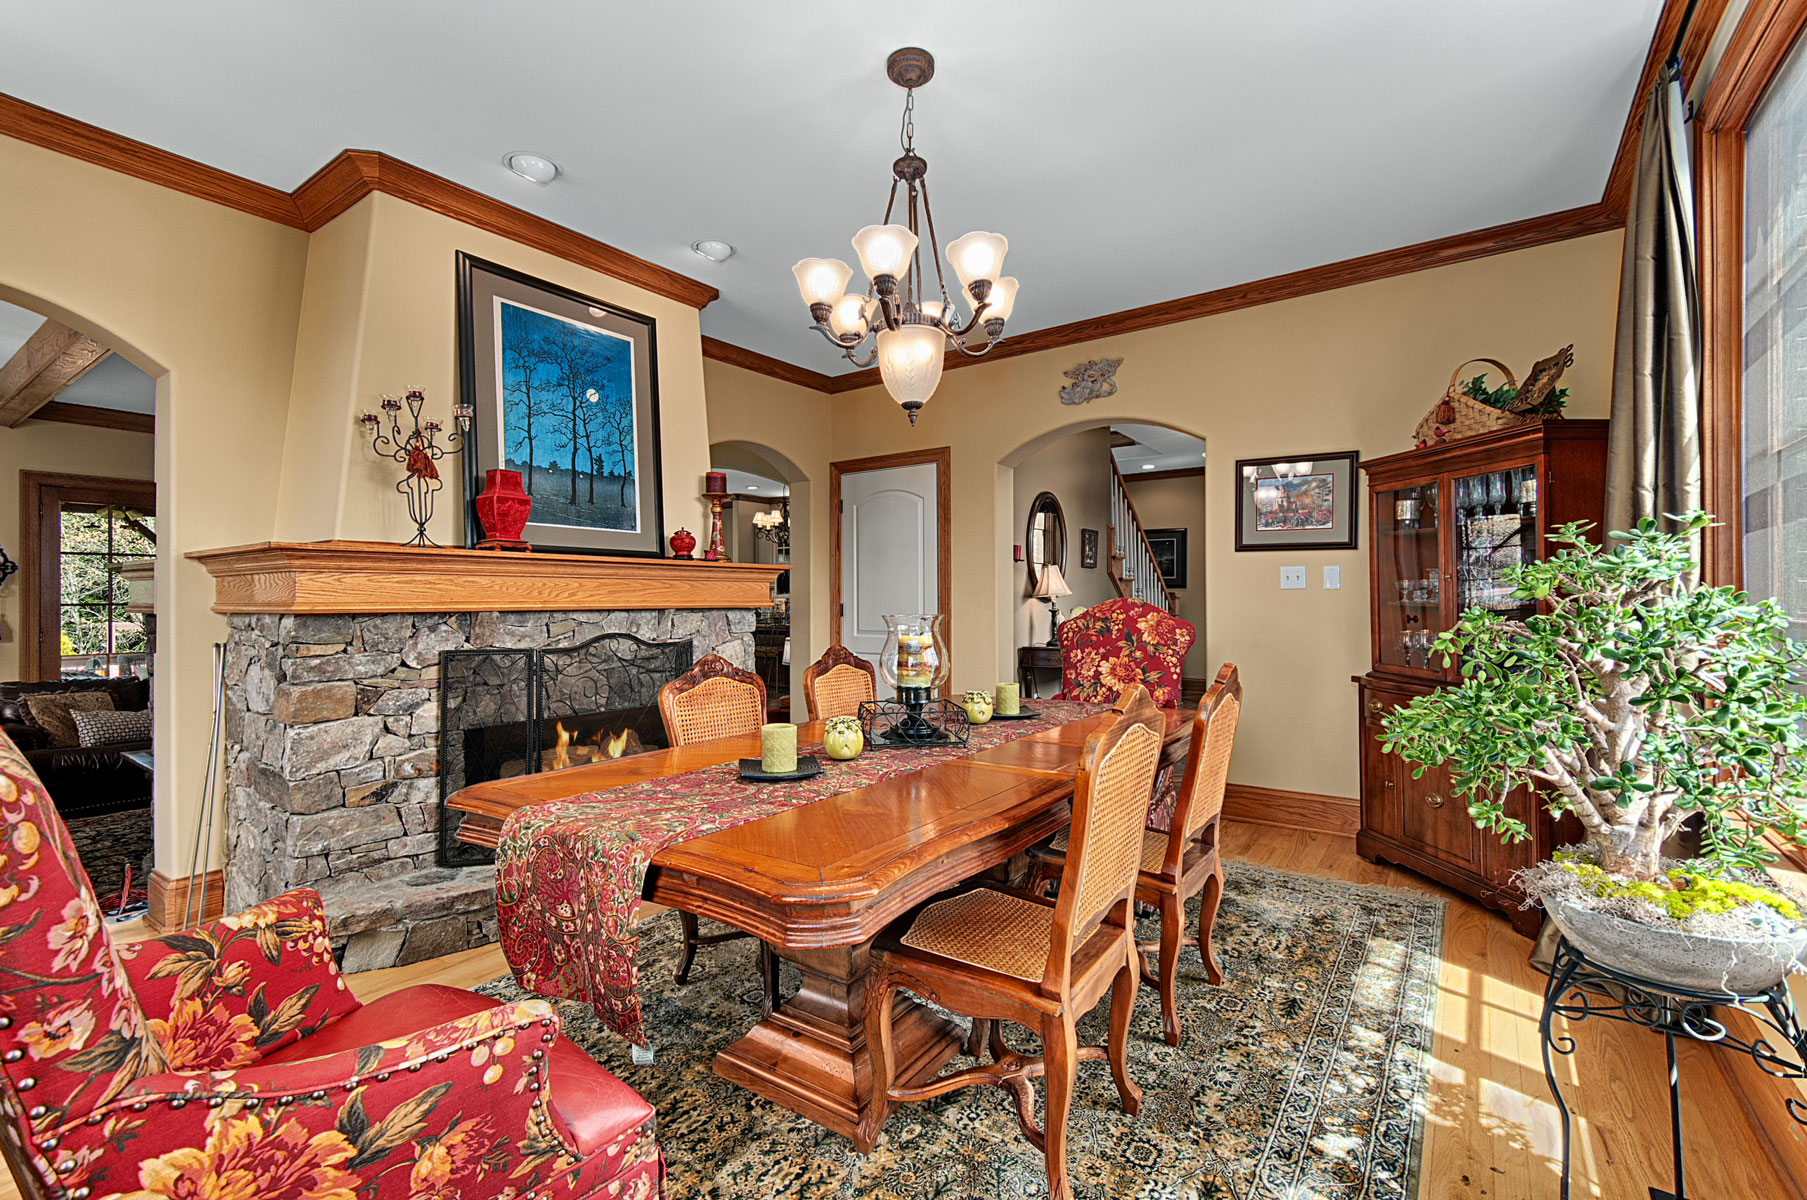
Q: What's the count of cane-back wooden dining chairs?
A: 4